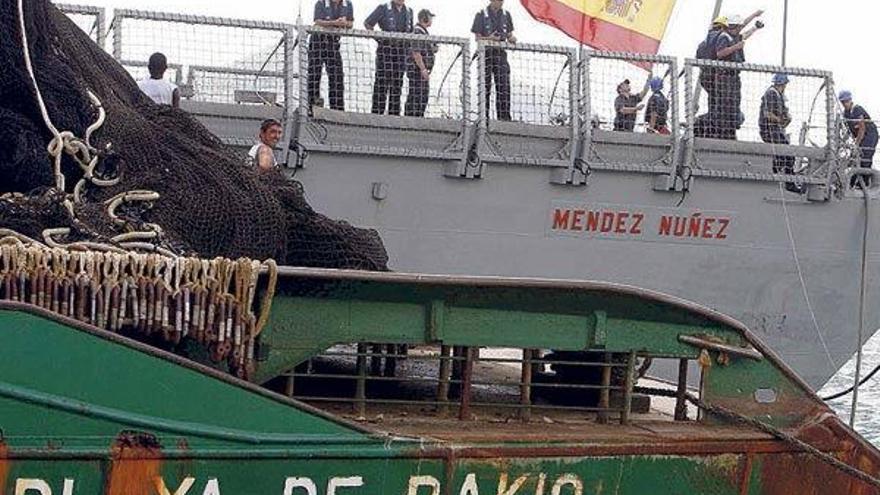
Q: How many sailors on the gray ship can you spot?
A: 10